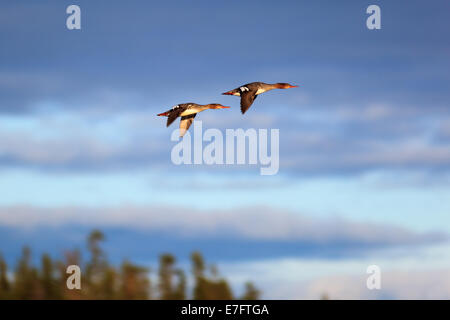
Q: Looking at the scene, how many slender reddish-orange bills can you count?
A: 2